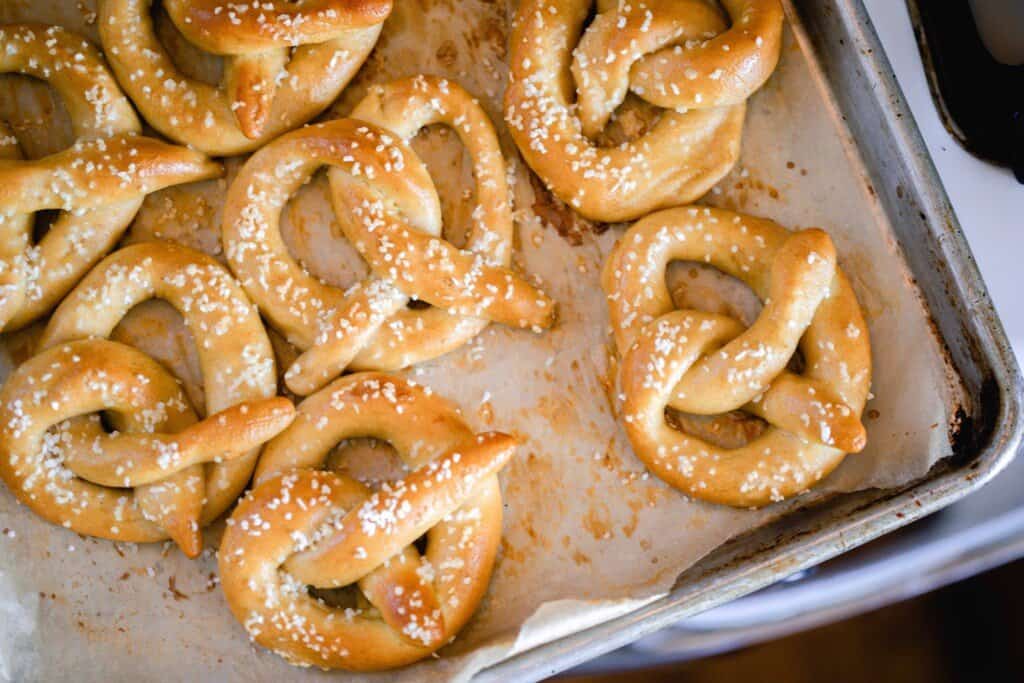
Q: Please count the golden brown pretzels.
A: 7